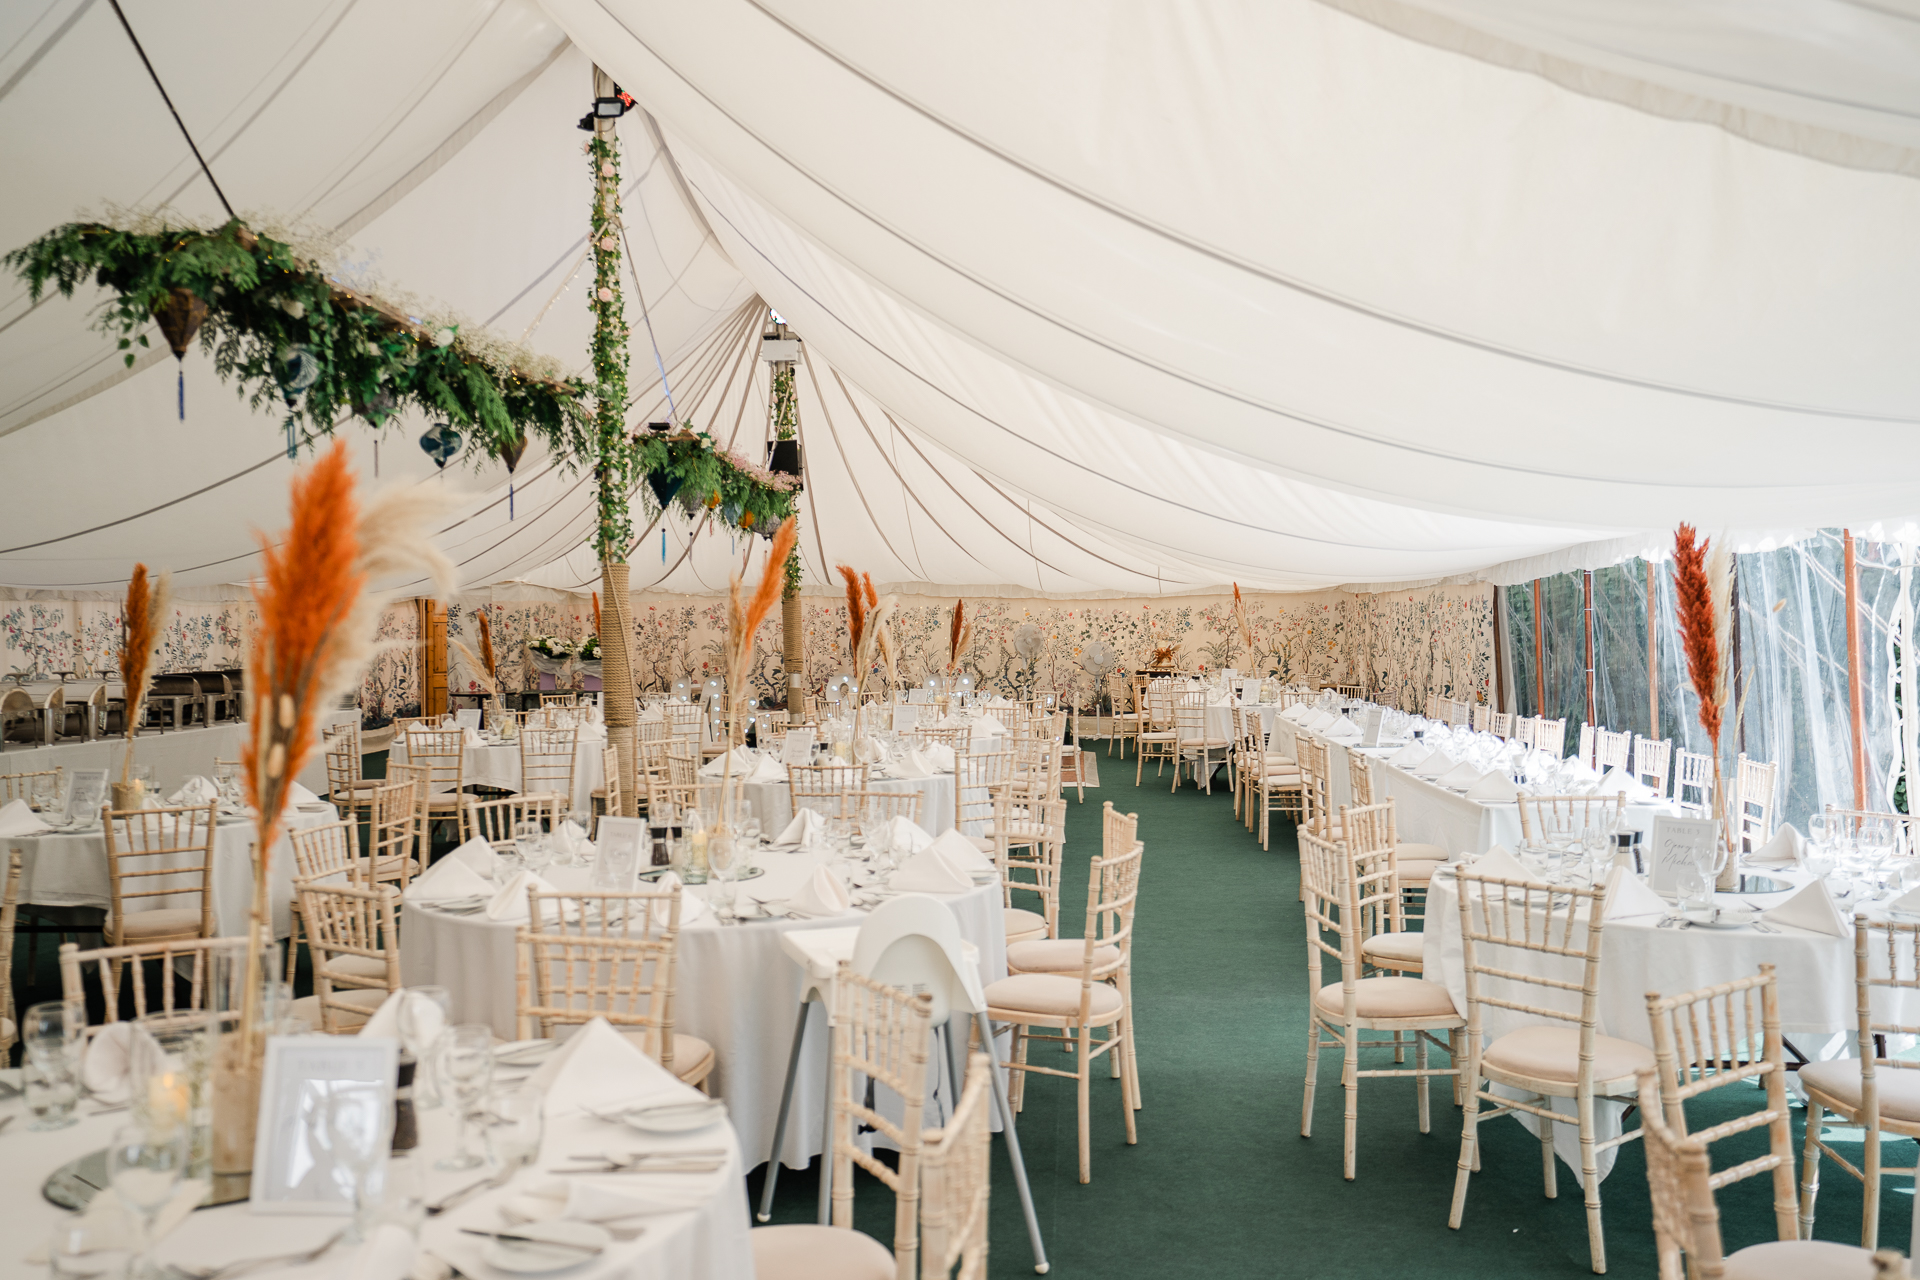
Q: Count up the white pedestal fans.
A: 2